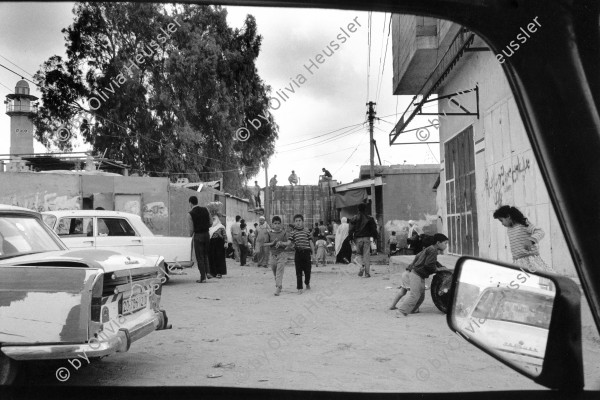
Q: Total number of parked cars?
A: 2